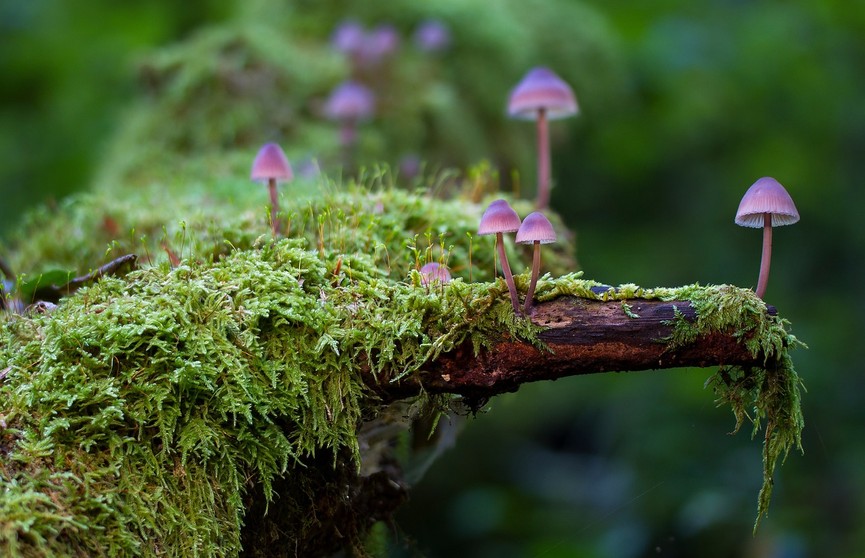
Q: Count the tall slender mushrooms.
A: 5